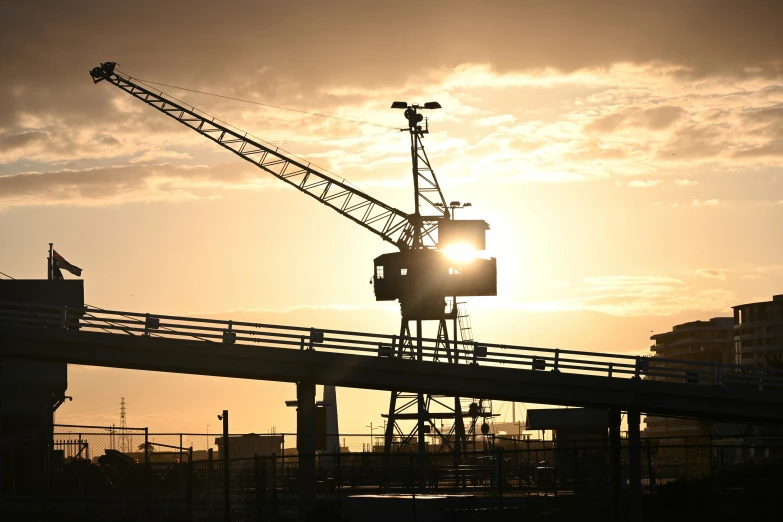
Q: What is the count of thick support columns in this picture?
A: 3